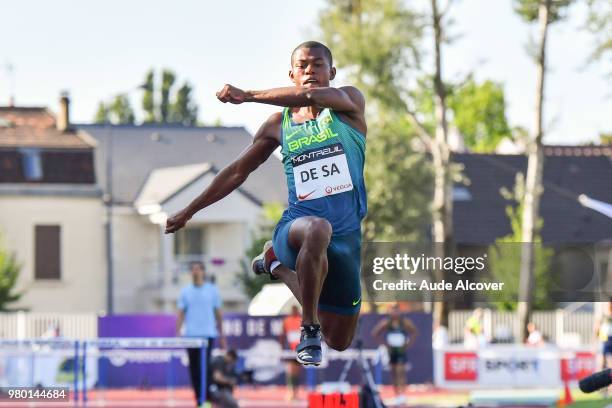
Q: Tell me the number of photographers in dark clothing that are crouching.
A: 1